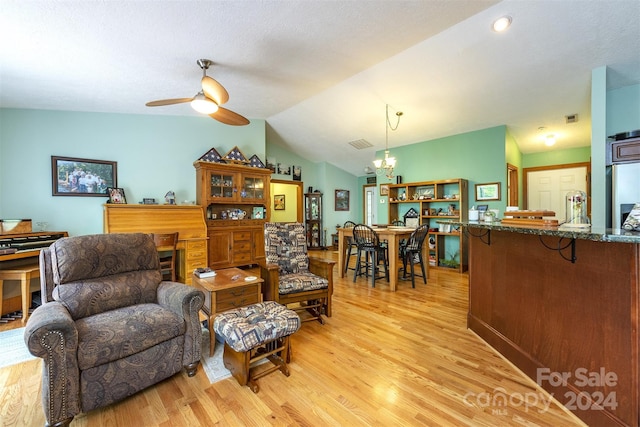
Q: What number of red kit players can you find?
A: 0